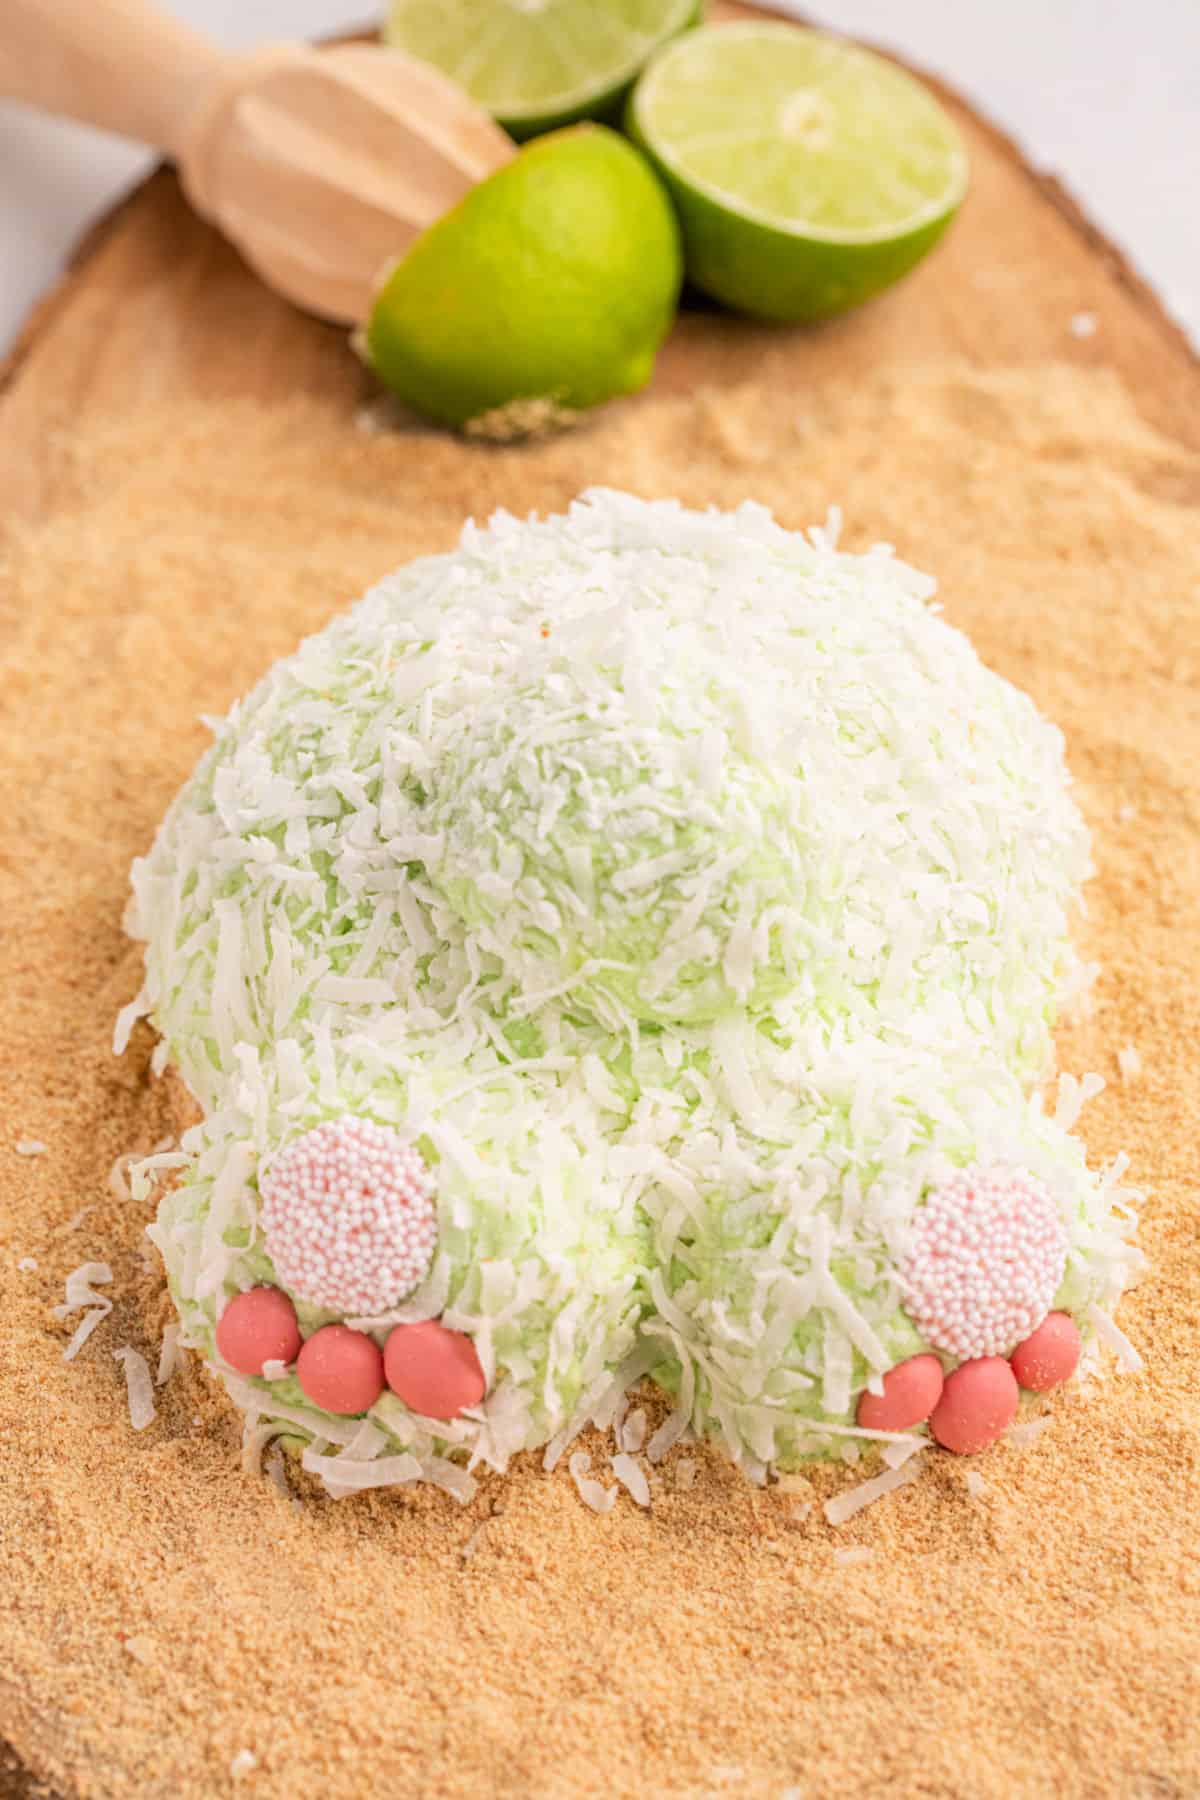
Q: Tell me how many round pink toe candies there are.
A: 6